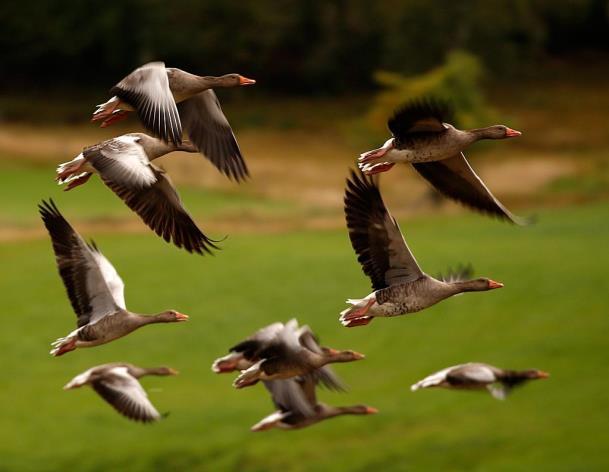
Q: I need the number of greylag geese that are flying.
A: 10